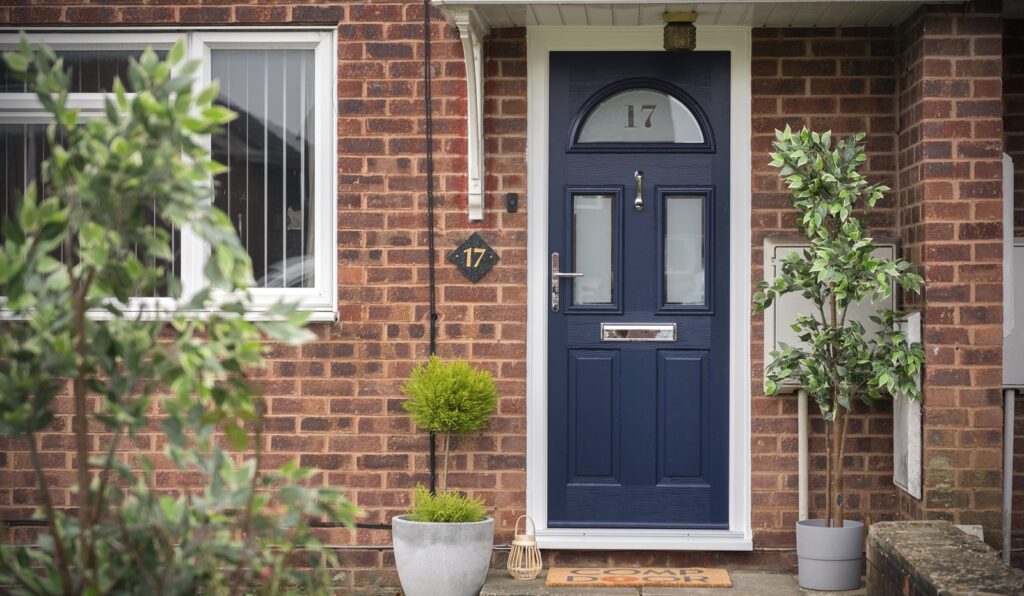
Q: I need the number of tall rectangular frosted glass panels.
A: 2